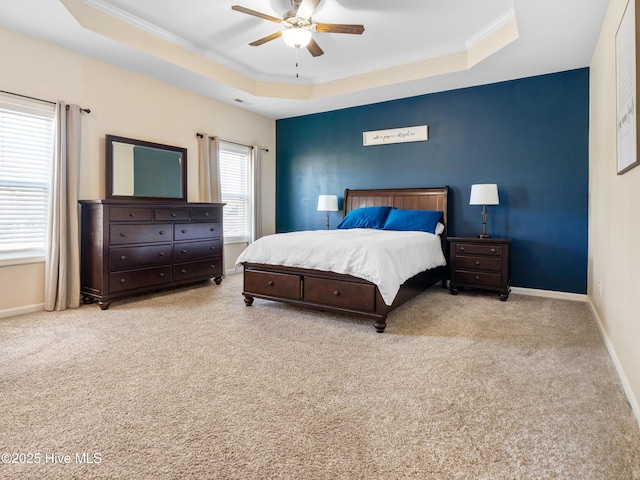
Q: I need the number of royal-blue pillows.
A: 2